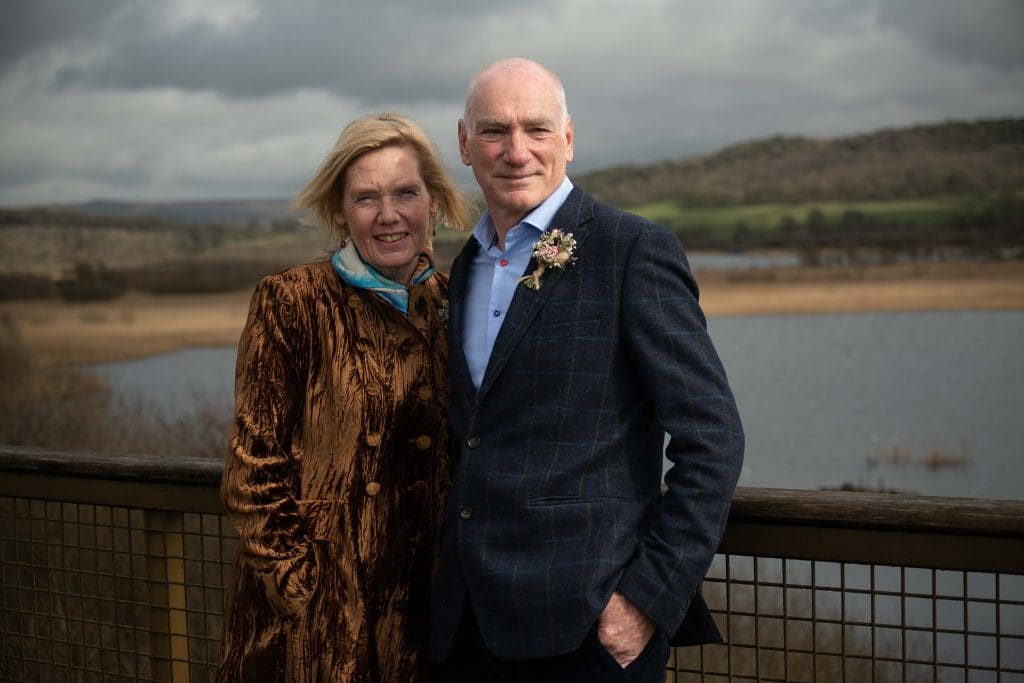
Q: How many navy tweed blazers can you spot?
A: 1